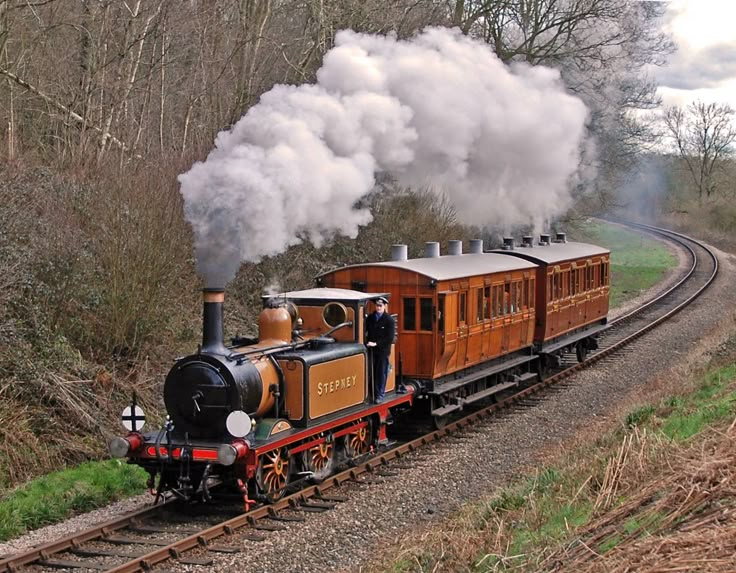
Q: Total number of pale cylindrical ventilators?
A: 4